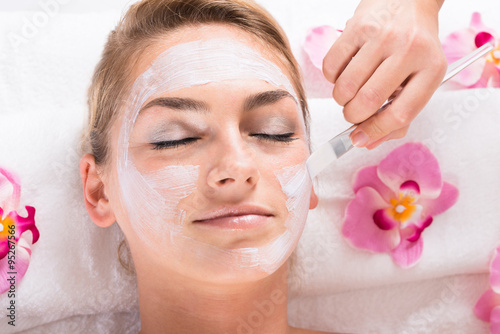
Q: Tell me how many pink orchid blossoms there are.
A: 5